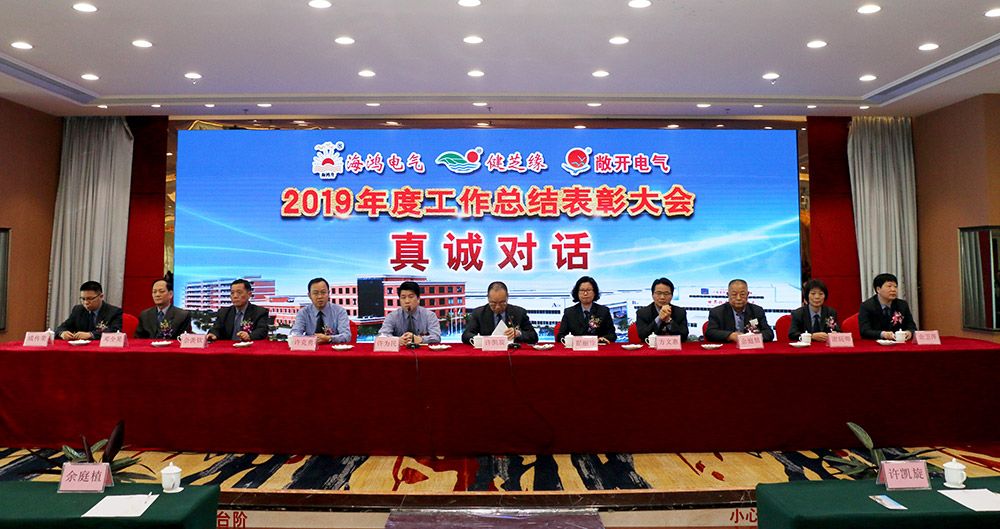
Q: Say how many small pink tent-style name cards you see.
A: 13